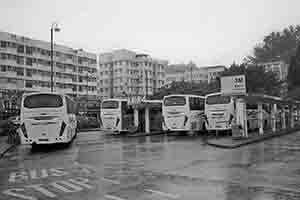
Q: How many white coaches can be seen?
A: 4